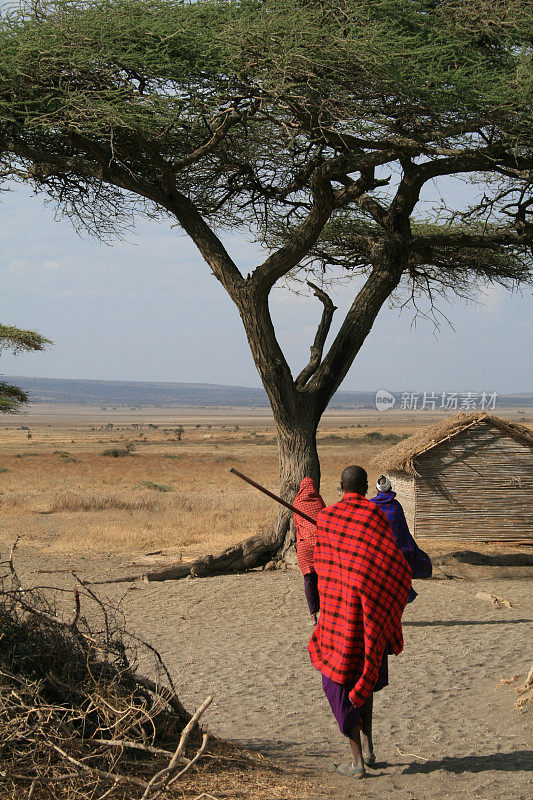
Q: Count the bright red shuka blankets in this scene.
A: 2